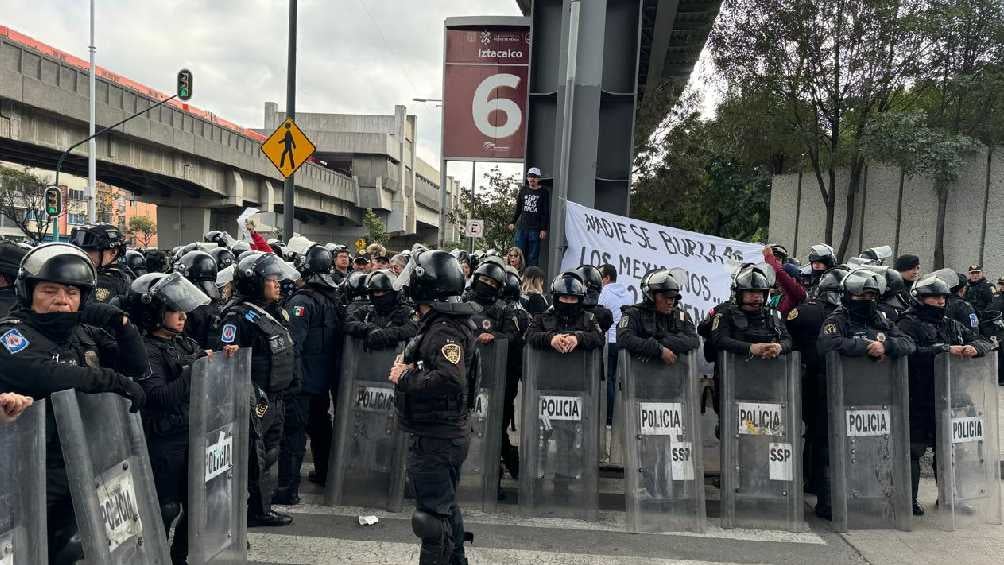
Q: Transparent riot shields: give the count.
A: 10